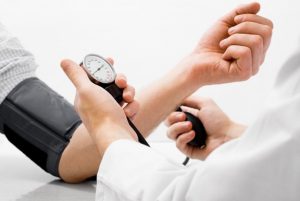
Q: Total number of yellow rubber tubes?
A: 0